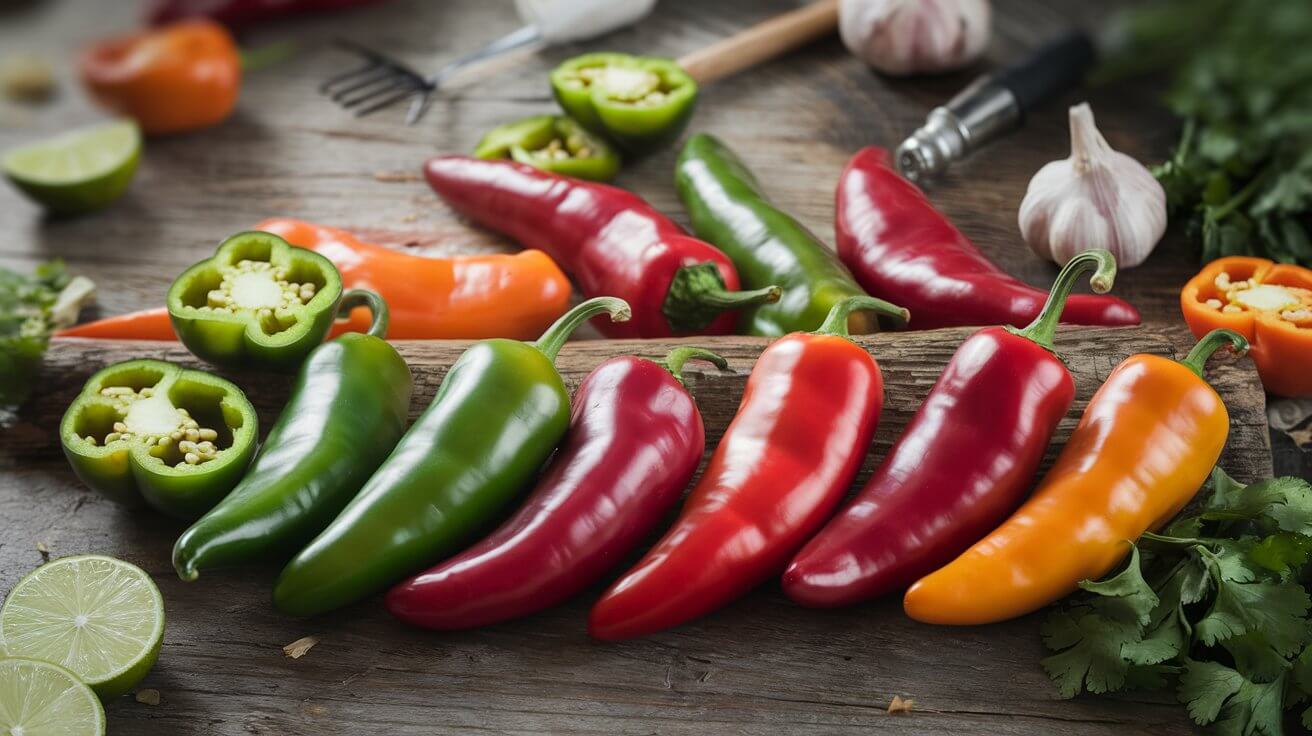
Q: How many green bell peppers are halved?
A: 4